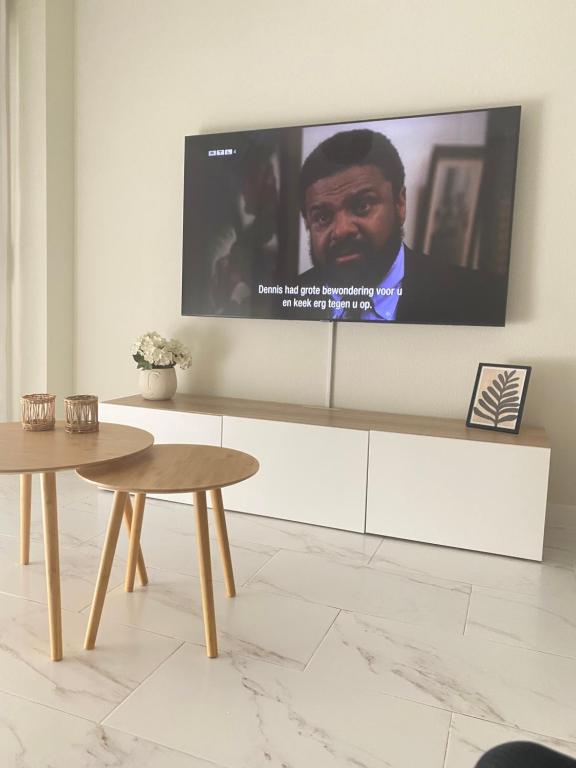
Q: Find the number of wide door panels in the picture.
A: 3